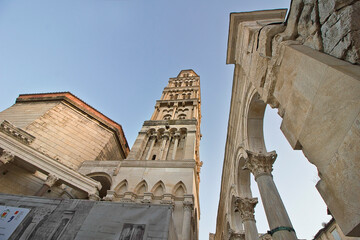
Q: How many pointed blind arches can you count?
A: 4